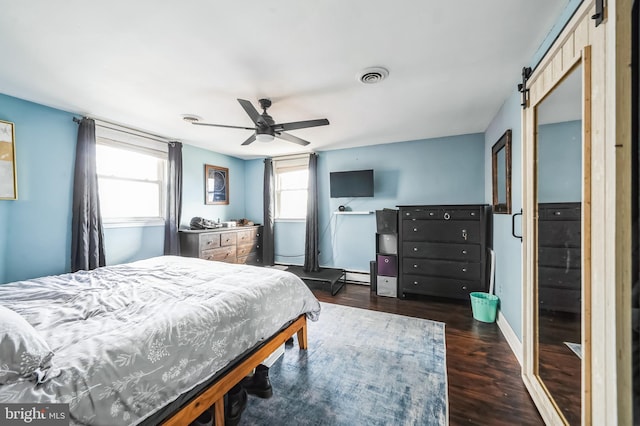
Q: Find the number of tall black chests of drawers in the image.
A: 1